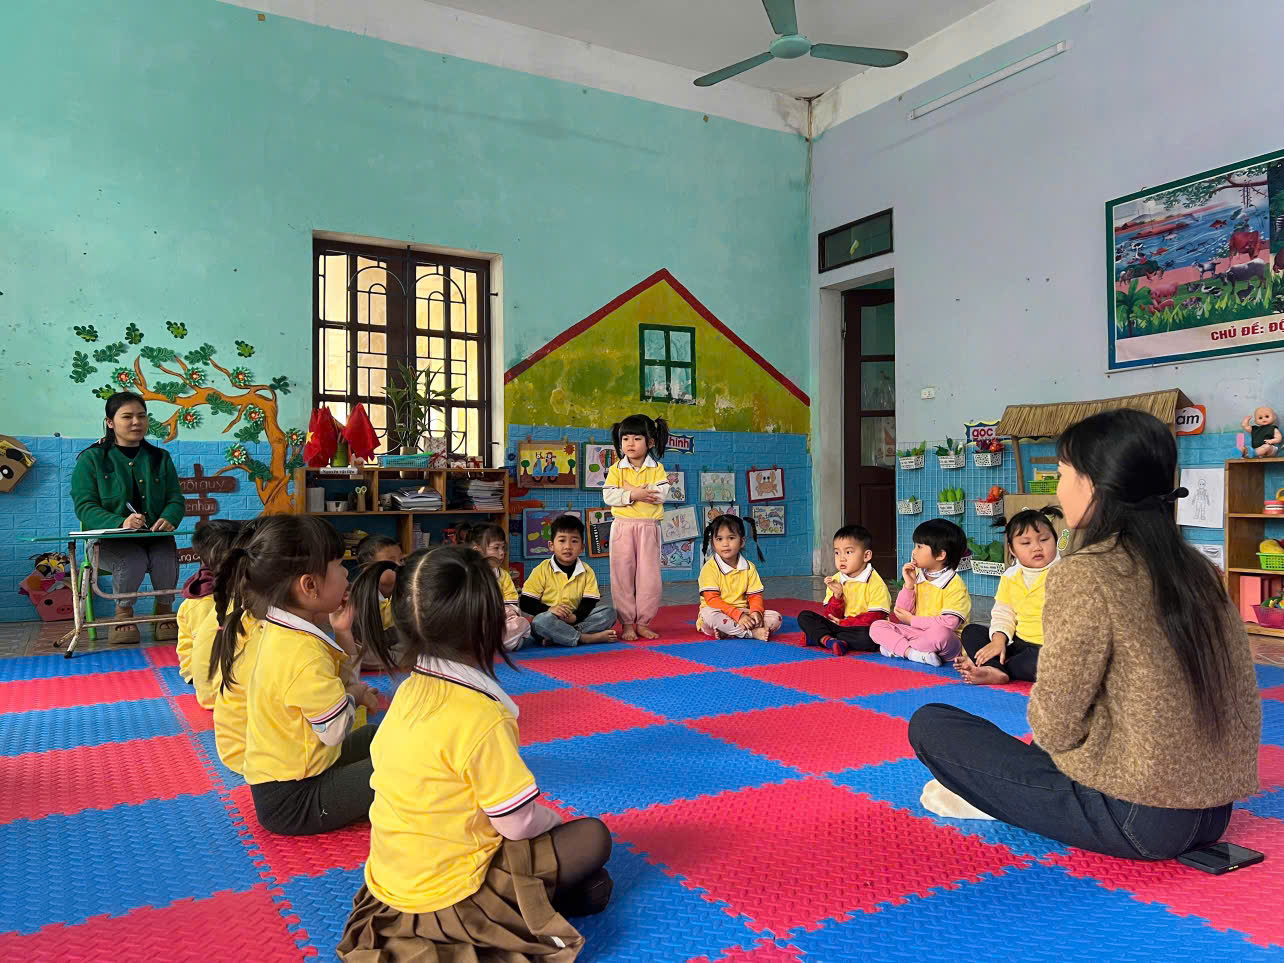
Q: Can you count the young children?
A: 13